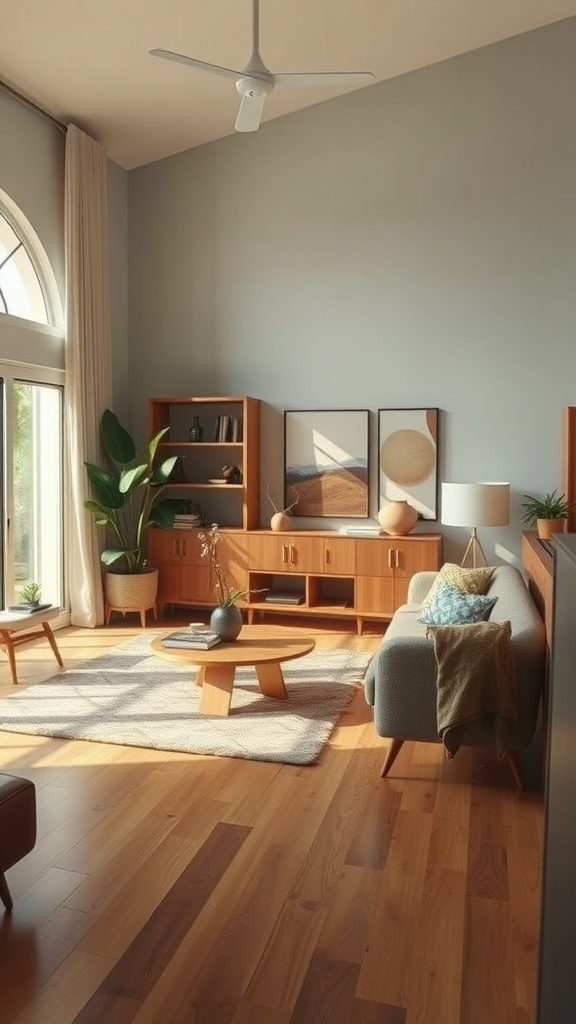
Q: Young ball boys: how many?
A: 0